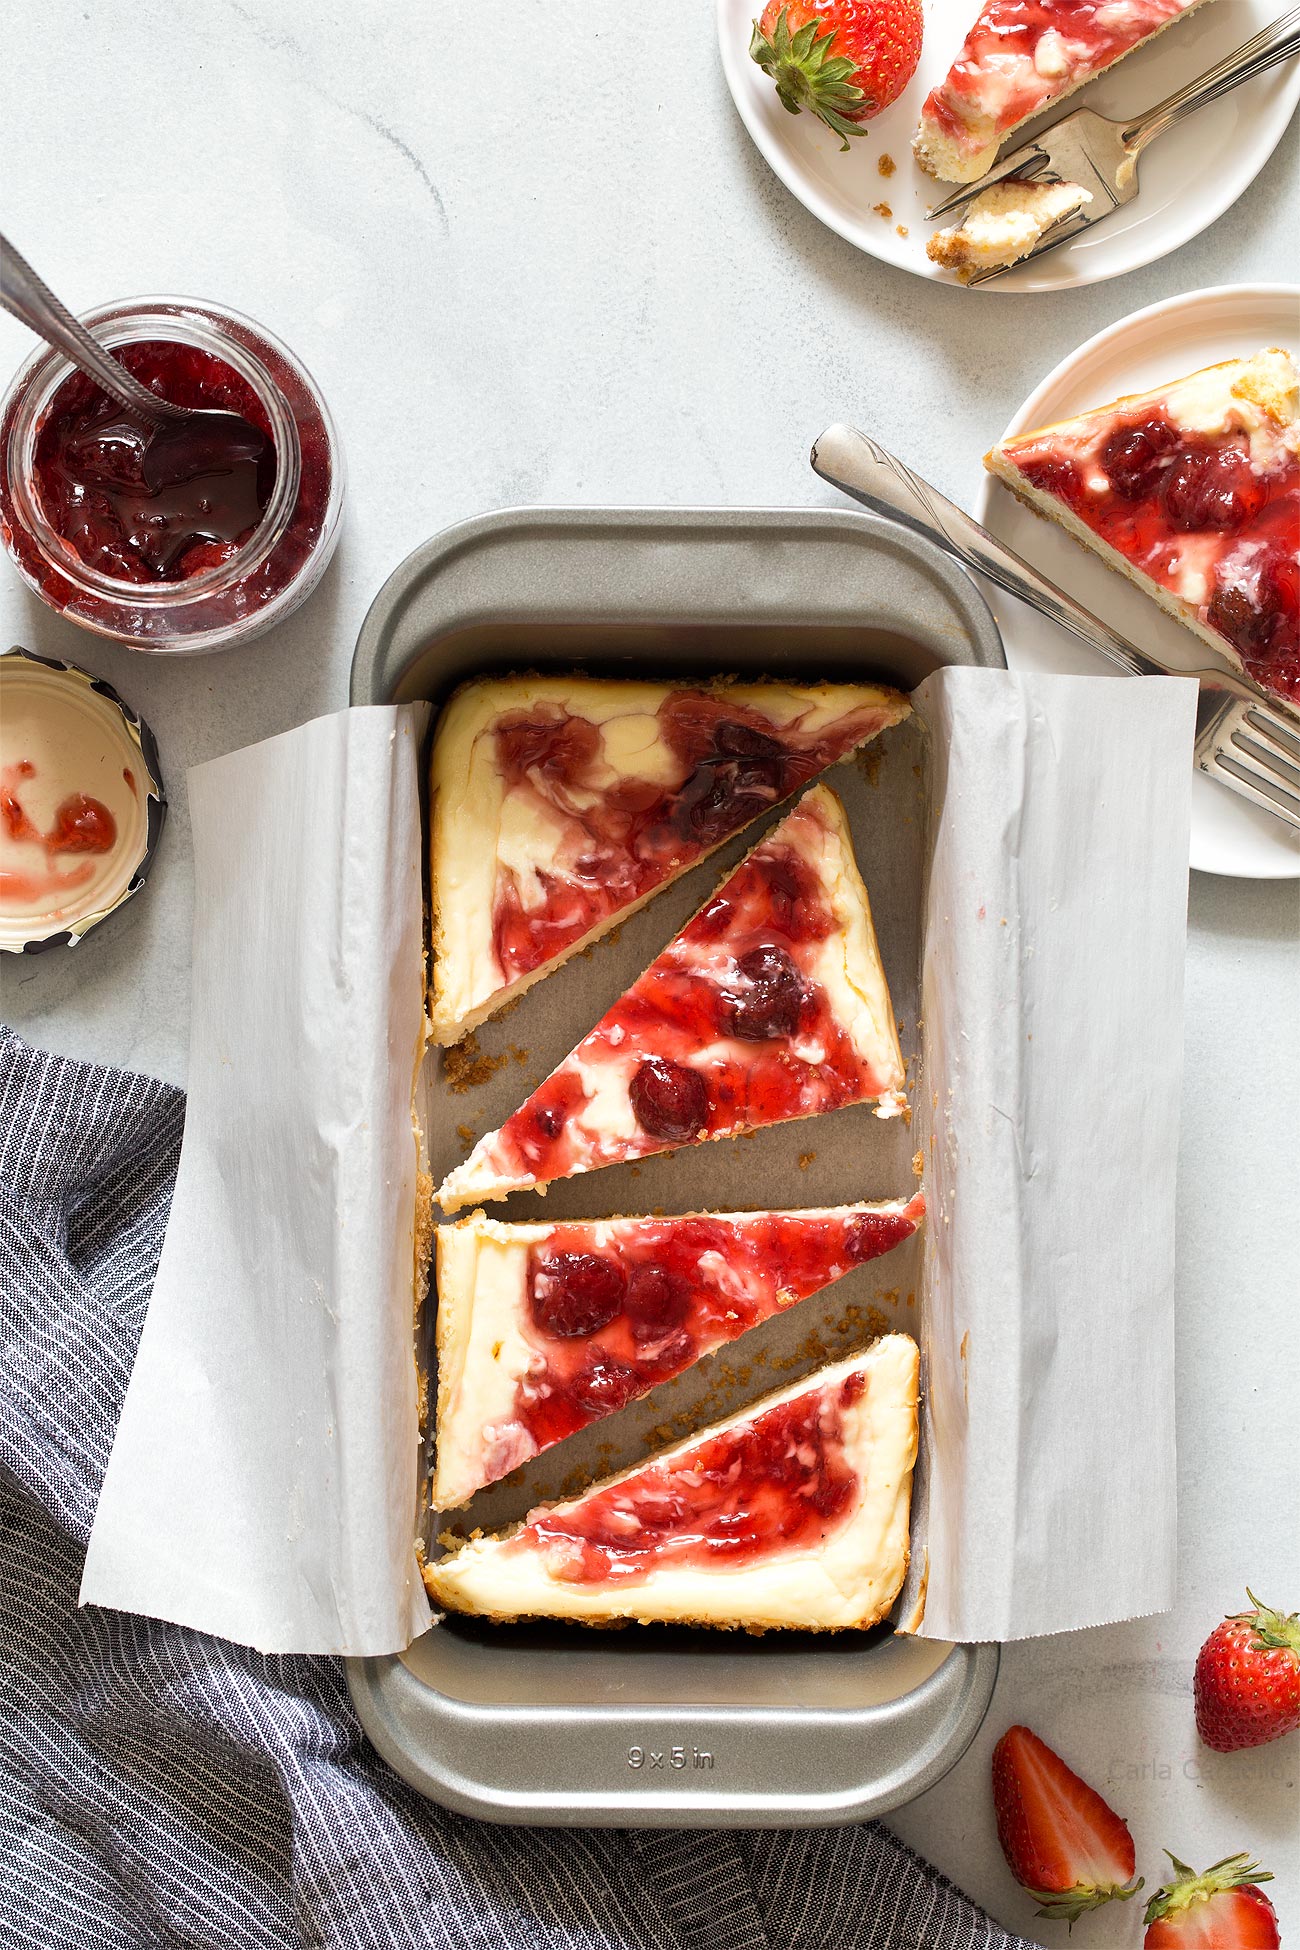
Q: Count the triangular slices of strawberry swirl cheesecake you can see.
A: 6